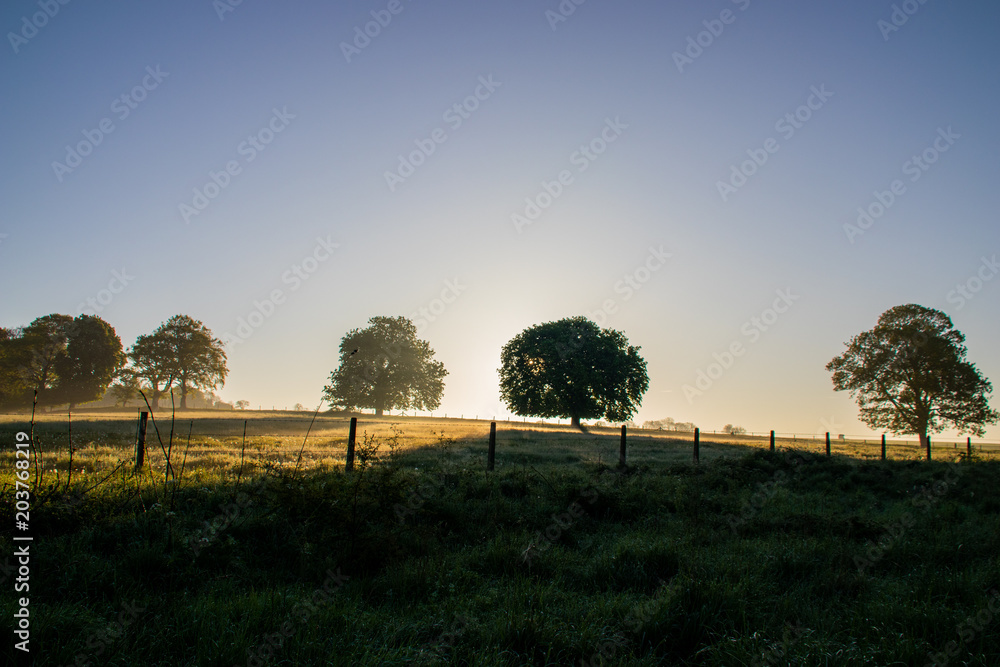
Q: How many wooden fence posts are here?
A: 10